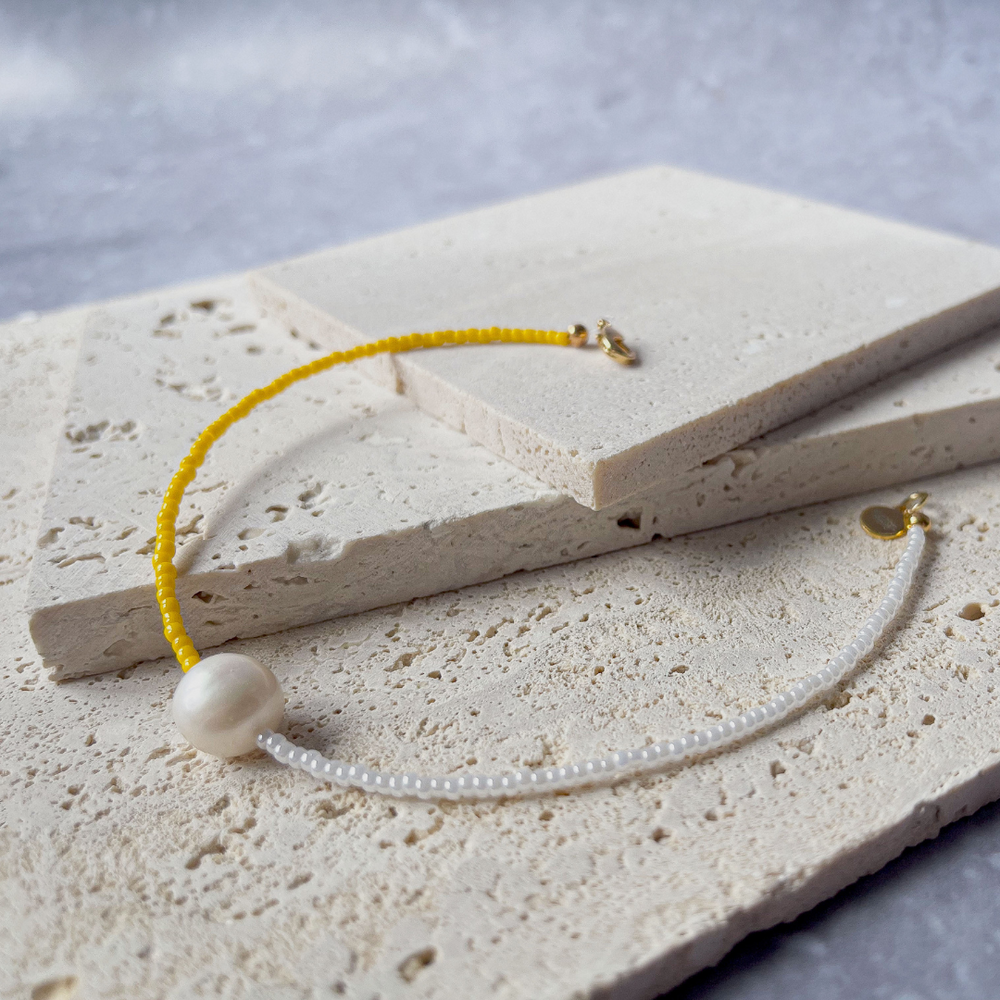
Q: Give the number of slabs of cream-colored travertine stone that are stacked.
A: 3